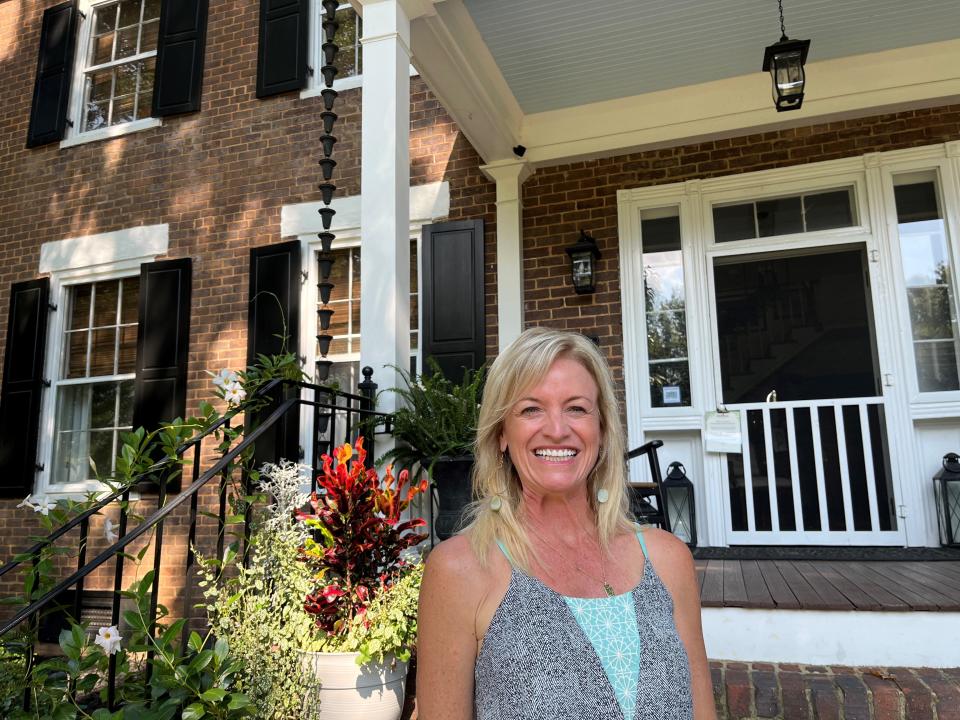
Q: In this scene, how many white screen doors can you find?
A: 1